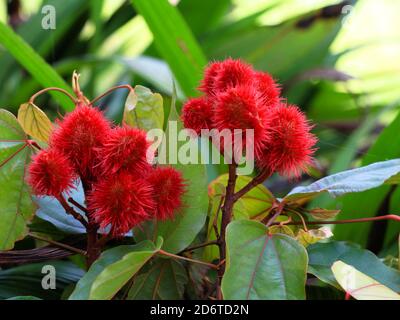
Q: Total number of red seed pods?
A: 11